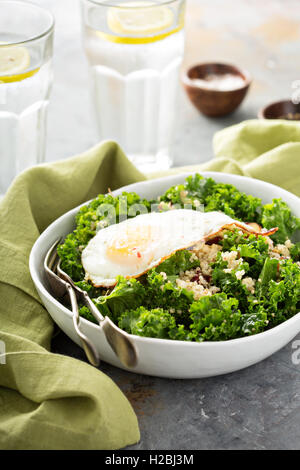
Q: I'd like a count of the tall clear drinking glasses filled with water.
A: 2